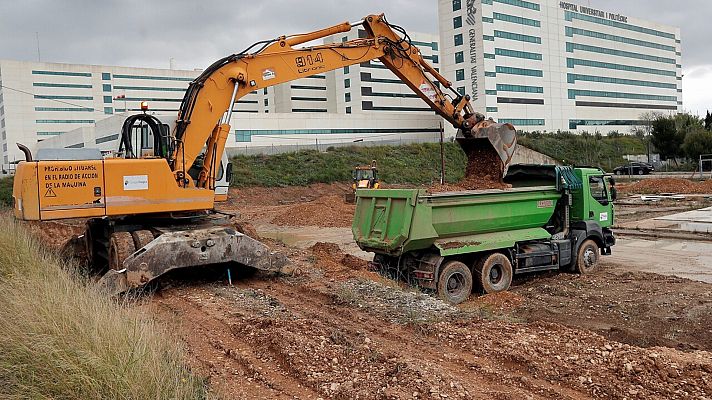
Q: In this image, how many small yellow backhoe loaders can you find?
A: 1